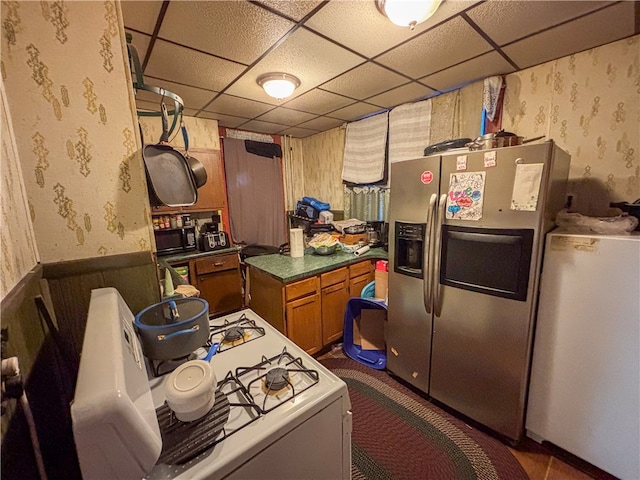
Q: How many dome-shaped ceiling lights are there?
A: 2